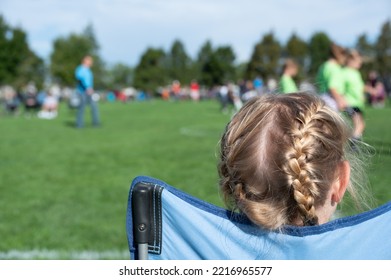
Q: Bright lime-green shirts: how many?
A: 3